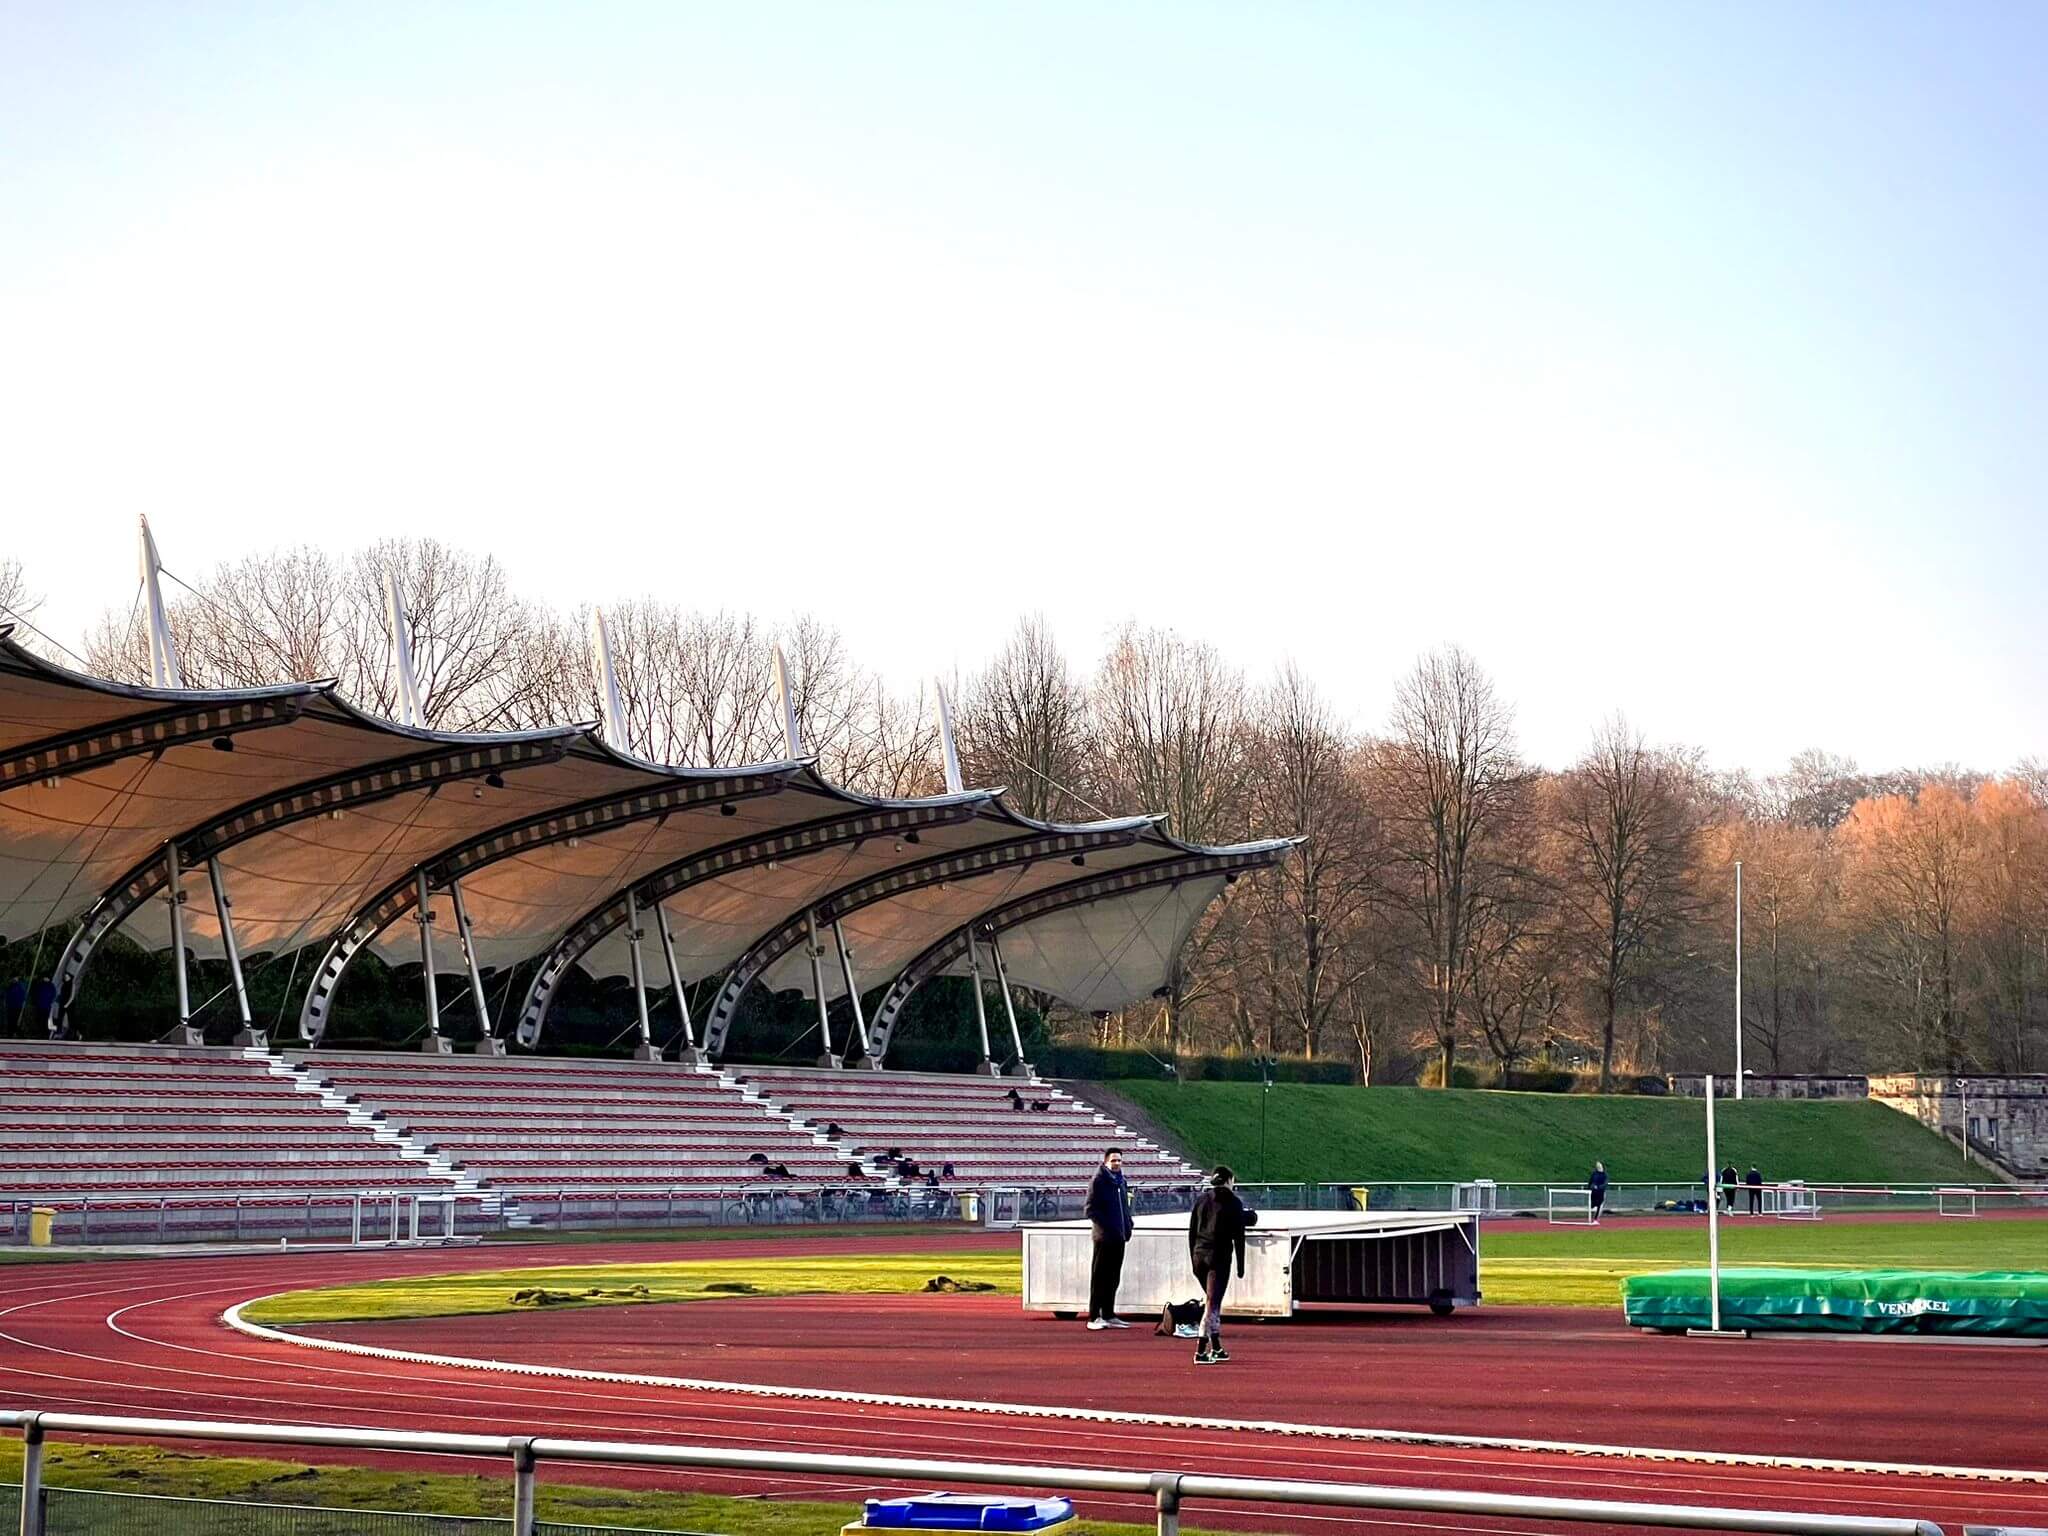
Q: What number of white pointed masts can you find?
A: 5